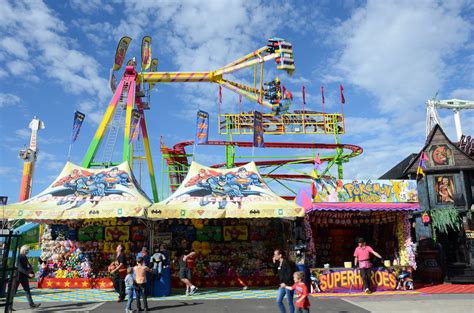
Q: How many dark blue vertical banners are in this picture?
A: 4